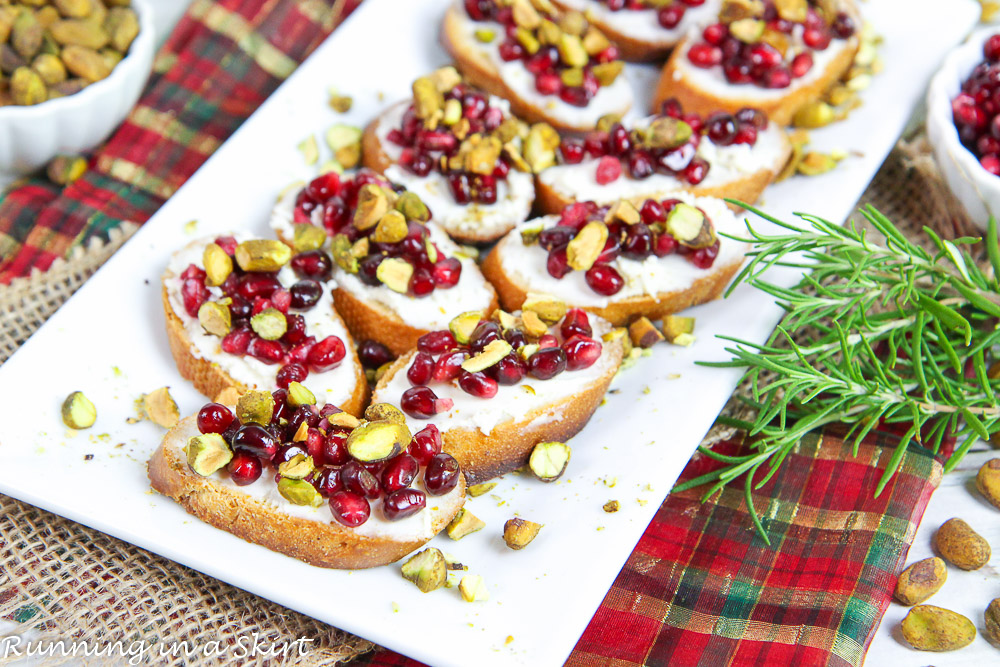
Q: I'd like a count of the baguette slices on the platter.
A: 10